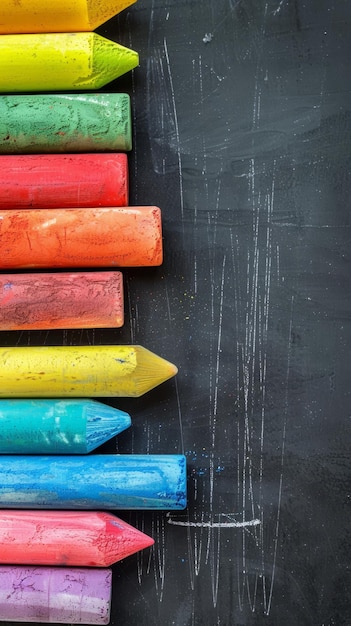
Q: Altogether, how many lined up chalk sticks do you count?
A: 11